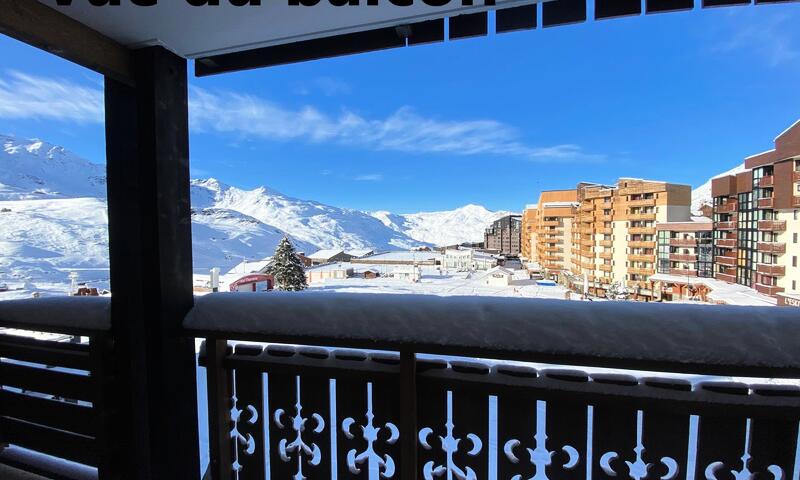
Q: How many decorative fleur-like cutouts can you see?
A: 7